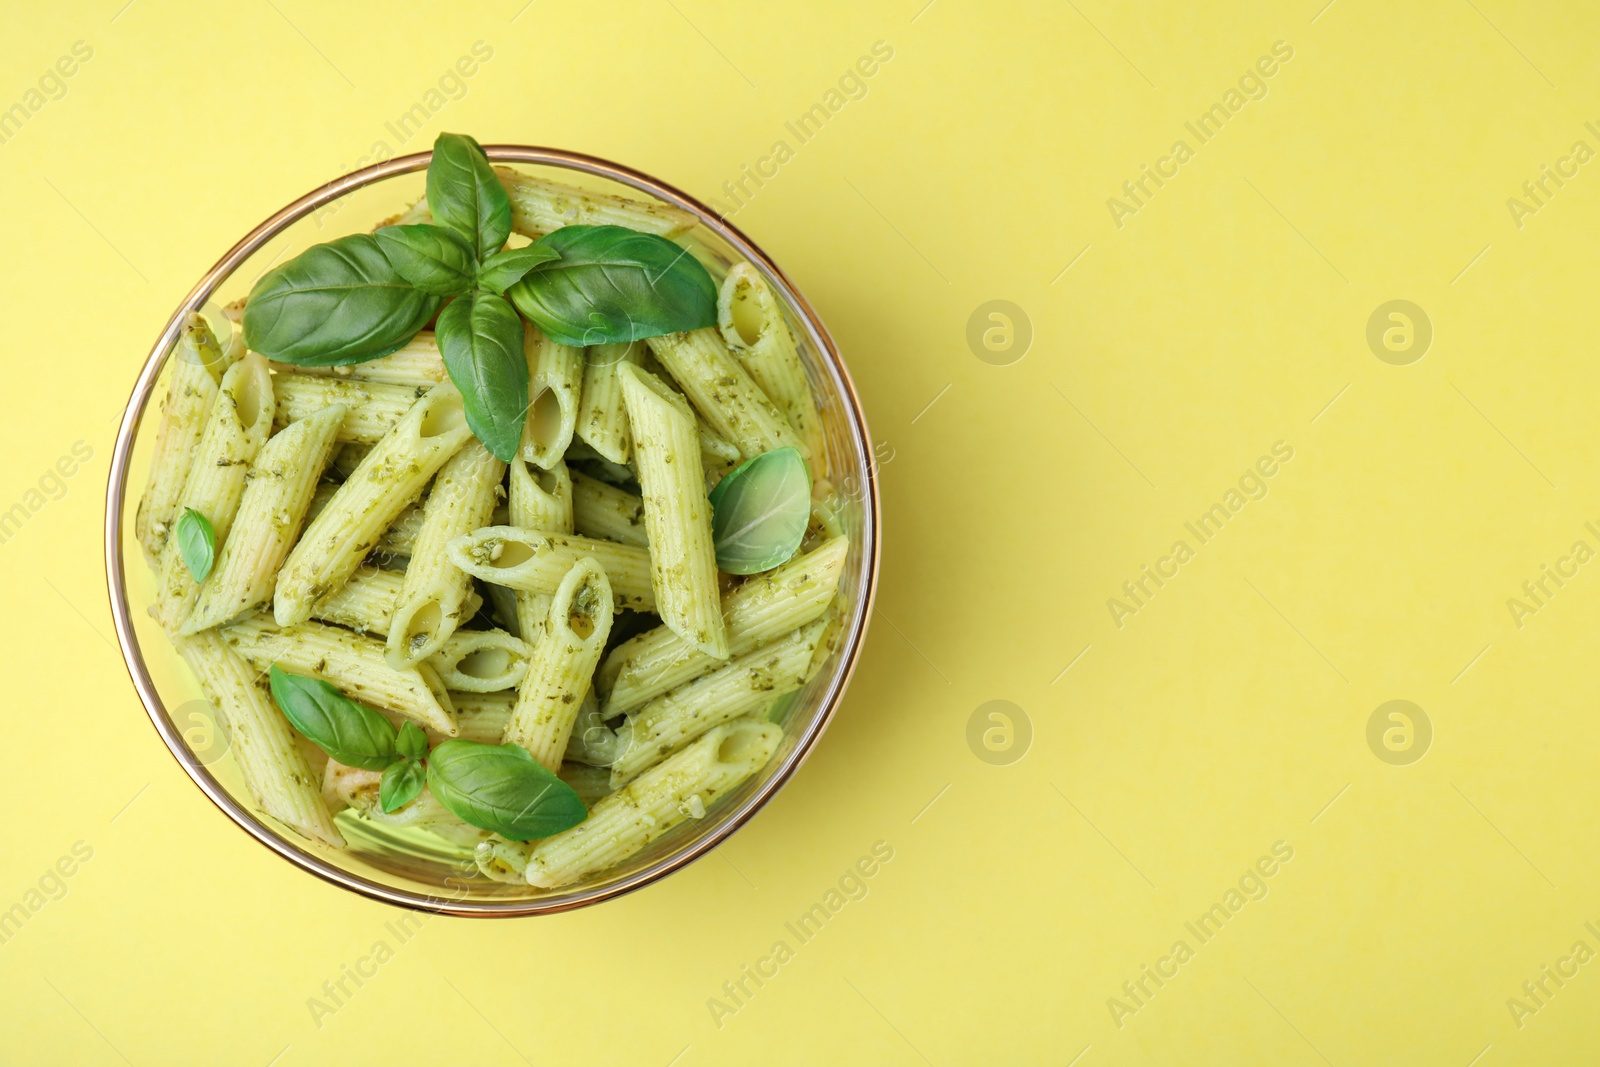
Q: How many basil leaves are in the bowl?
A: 12